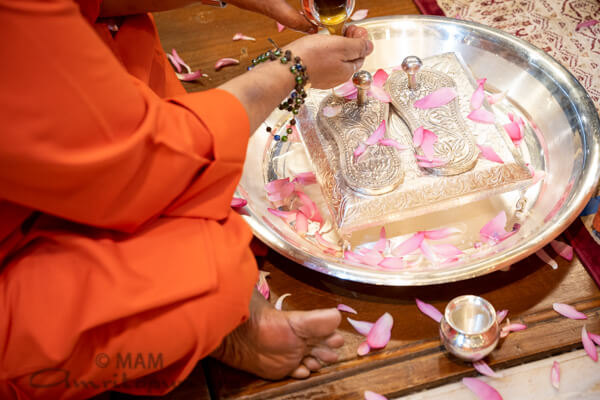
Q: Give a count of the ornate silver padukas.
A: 2